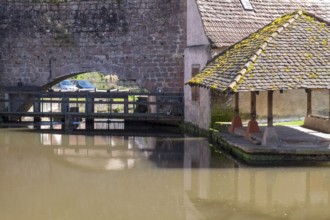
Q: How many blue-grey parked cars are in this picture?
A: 2